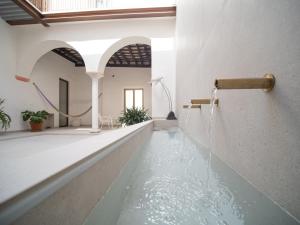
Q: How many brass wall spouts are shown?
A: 3